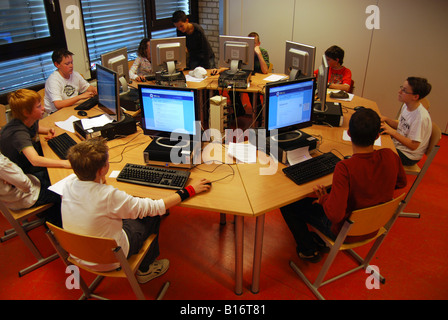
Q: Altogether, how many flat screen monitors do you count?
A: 8